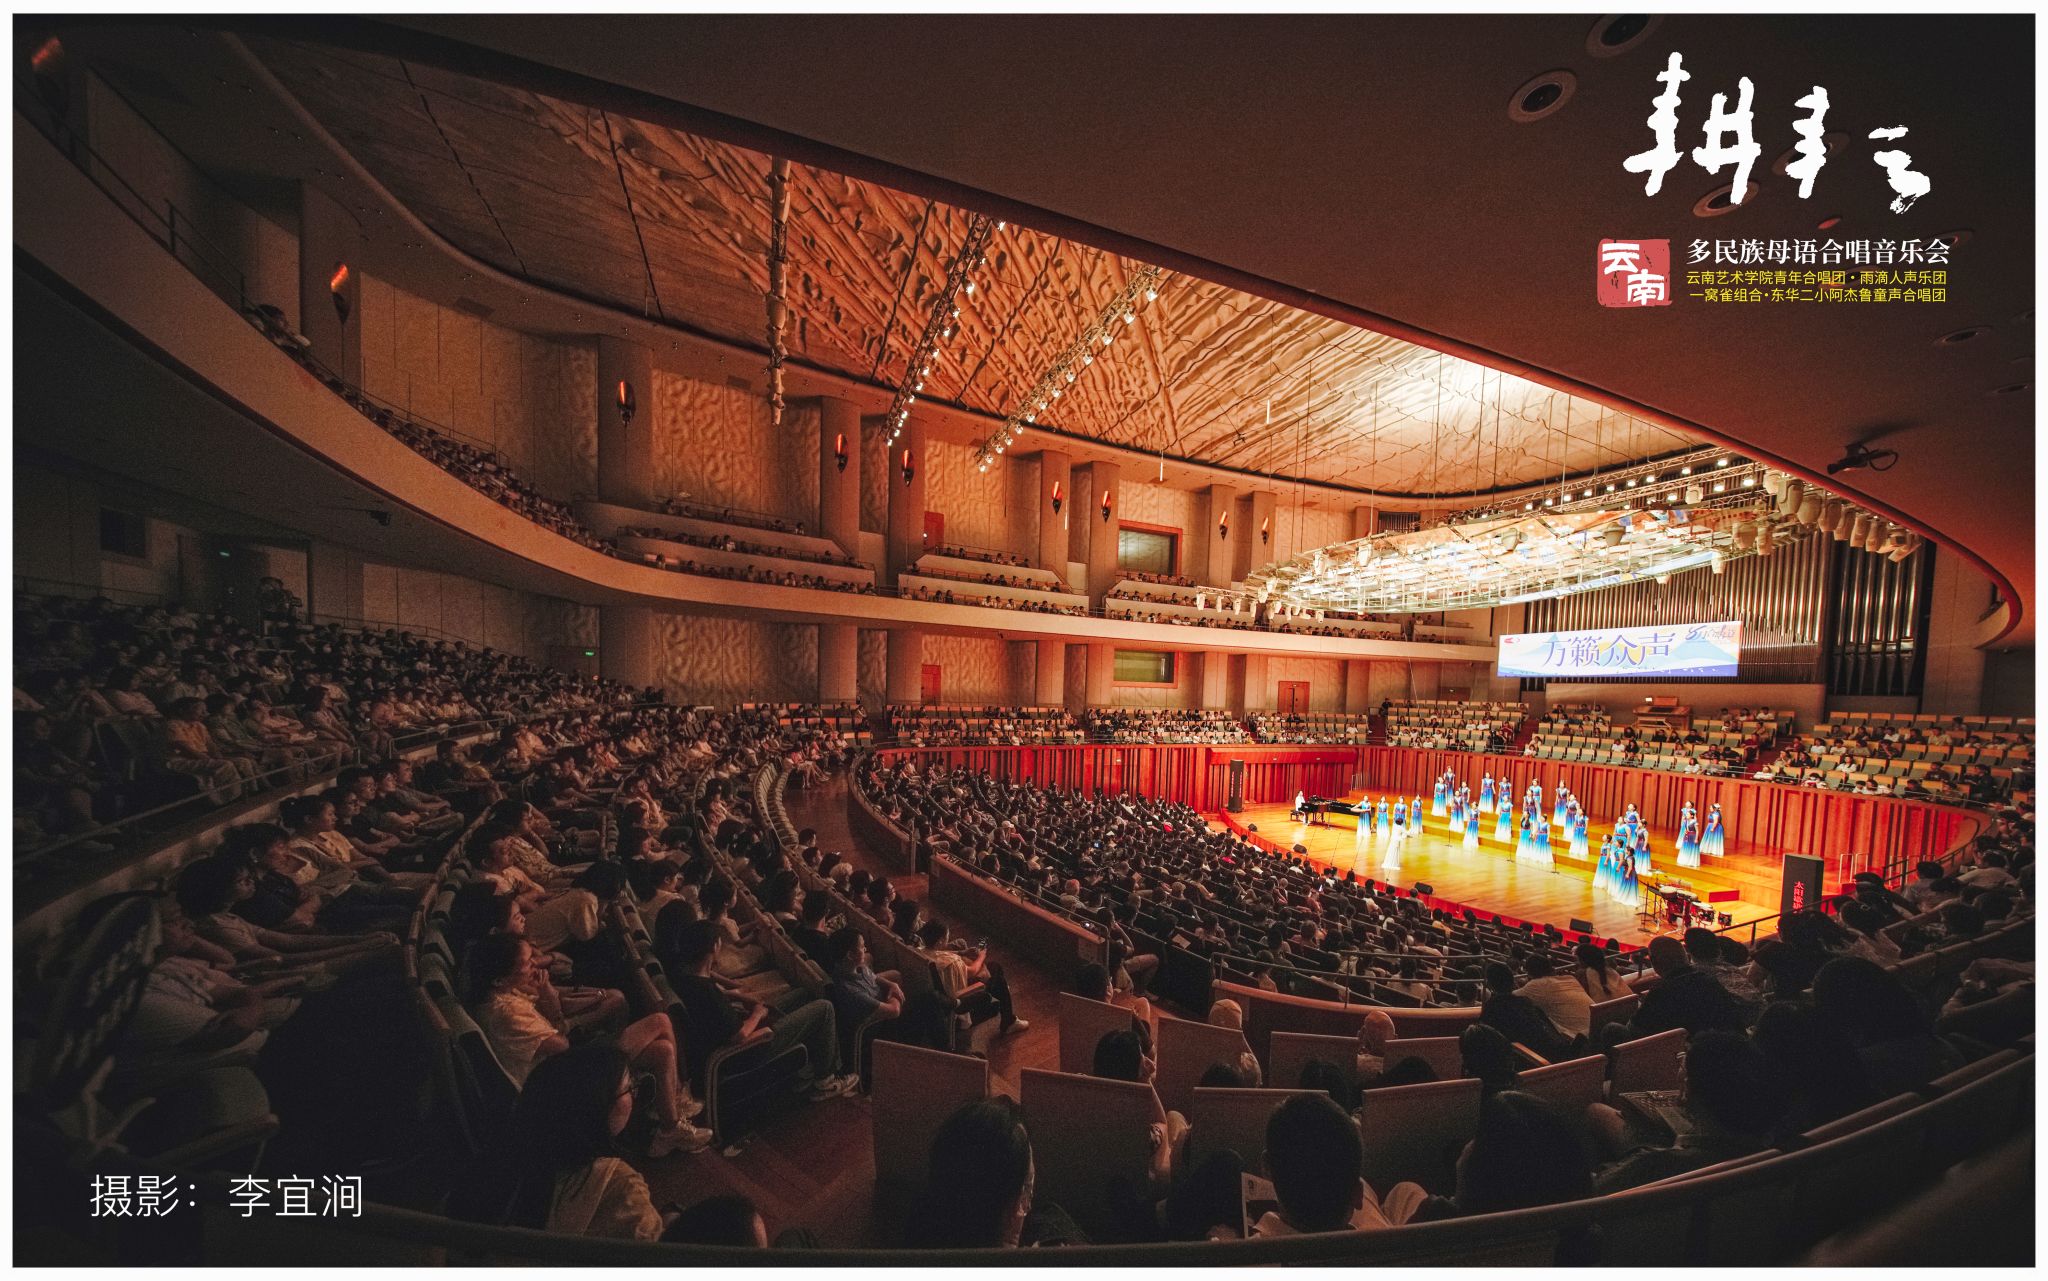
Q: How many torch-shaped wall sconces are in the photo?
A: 9